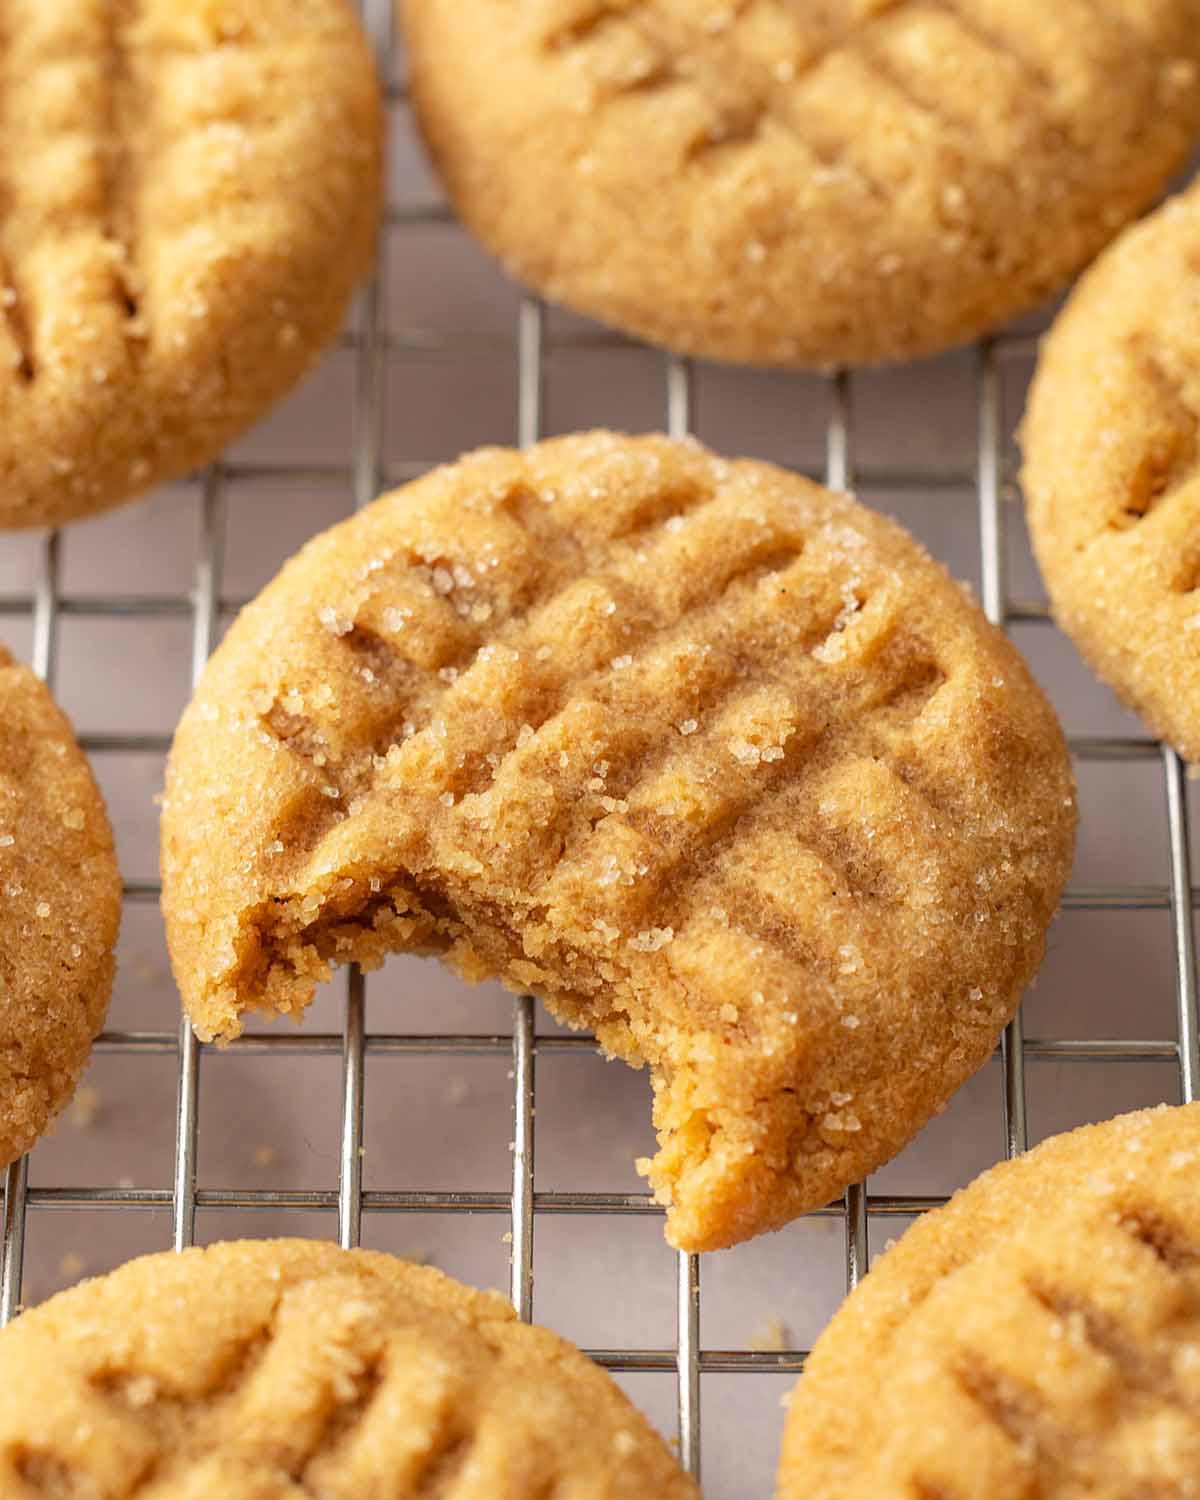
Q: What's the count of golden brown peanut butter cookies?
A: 7